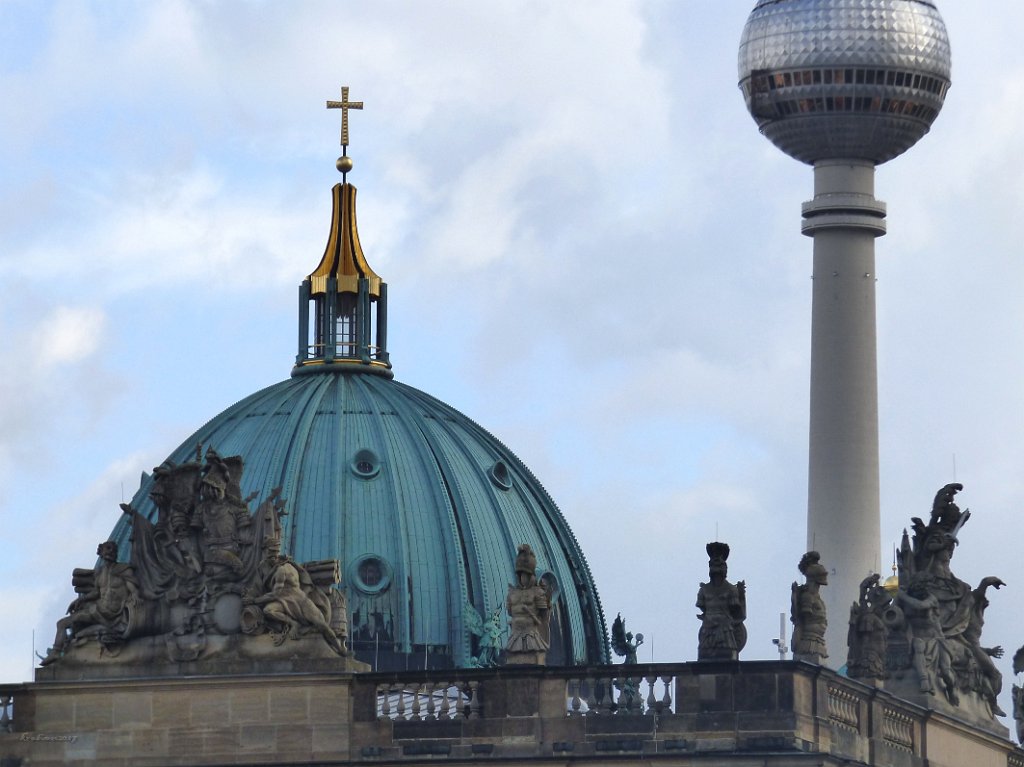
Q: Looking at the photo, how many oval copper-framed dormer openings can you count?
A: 4